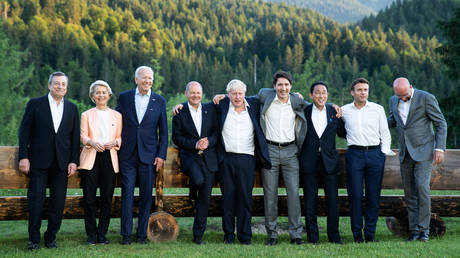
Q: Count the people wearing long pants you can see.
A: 9